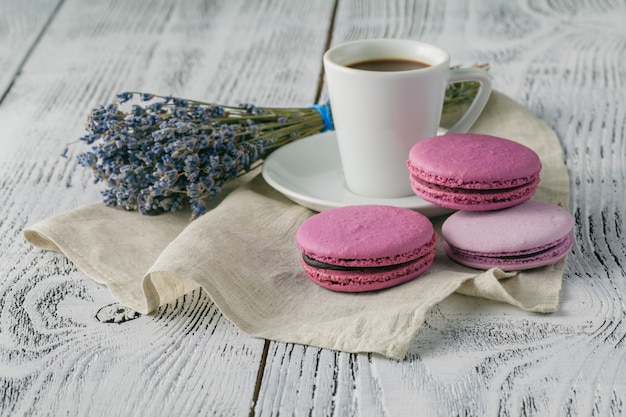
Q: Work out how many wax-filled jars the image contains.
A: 0